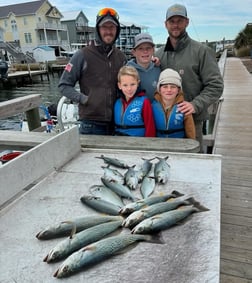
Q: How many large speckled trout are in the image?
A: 6